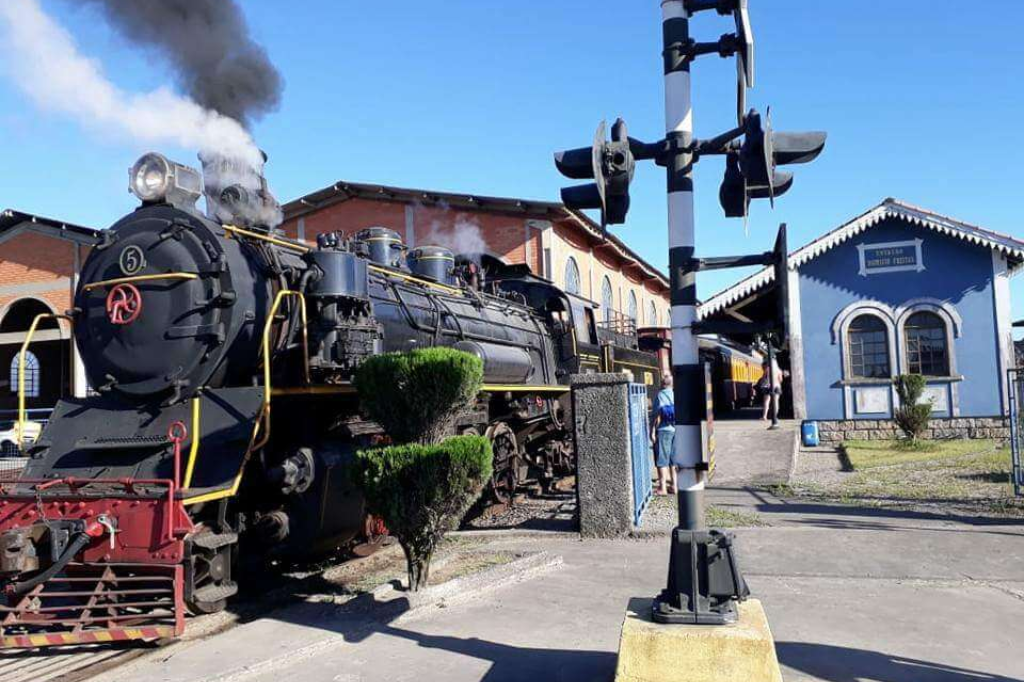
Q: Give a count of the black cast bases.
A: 1